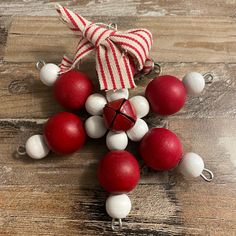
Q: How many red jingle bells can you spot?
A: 1